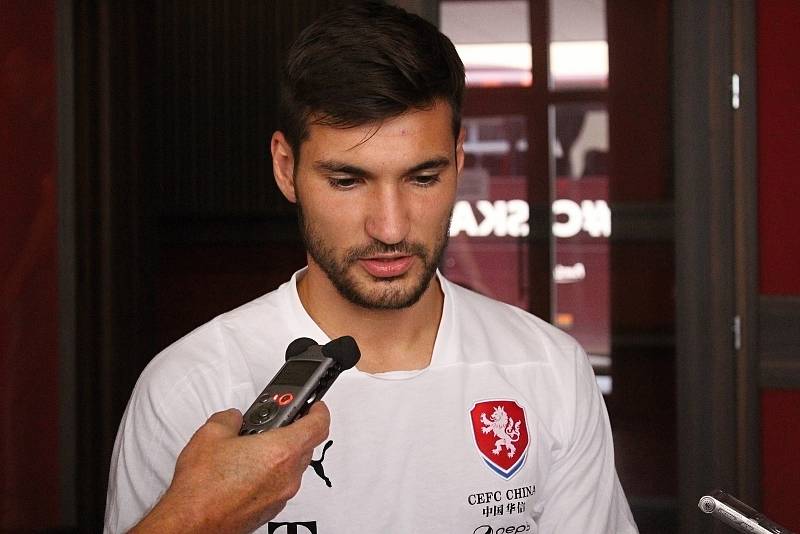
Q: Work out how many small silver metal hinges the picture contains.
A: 2